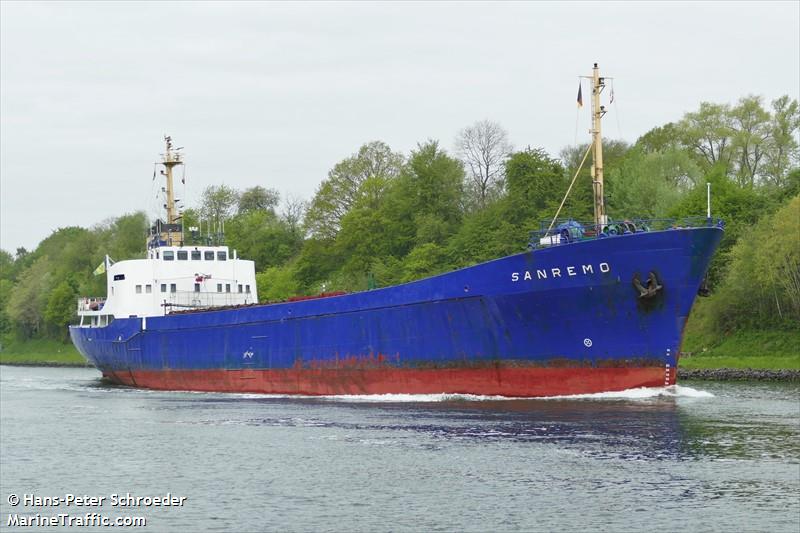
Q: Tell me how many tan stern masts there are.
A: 1